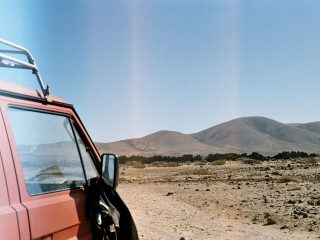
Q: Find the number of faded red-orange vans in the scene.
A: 1